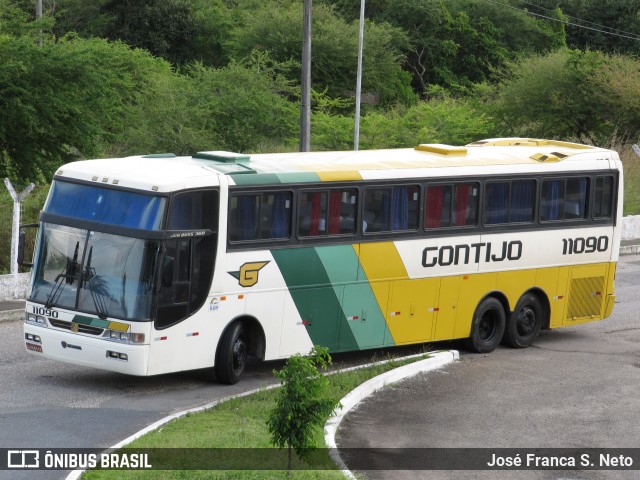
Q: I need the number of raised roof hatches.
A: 2